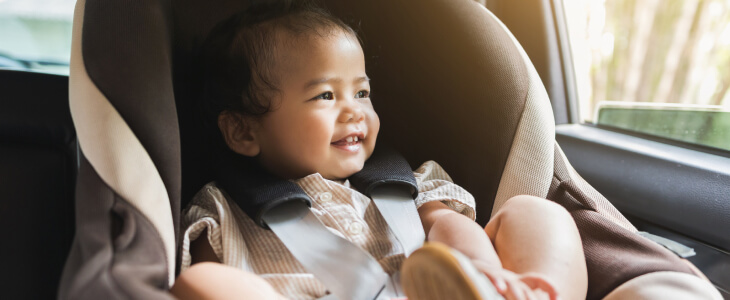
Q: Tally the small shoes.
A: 1